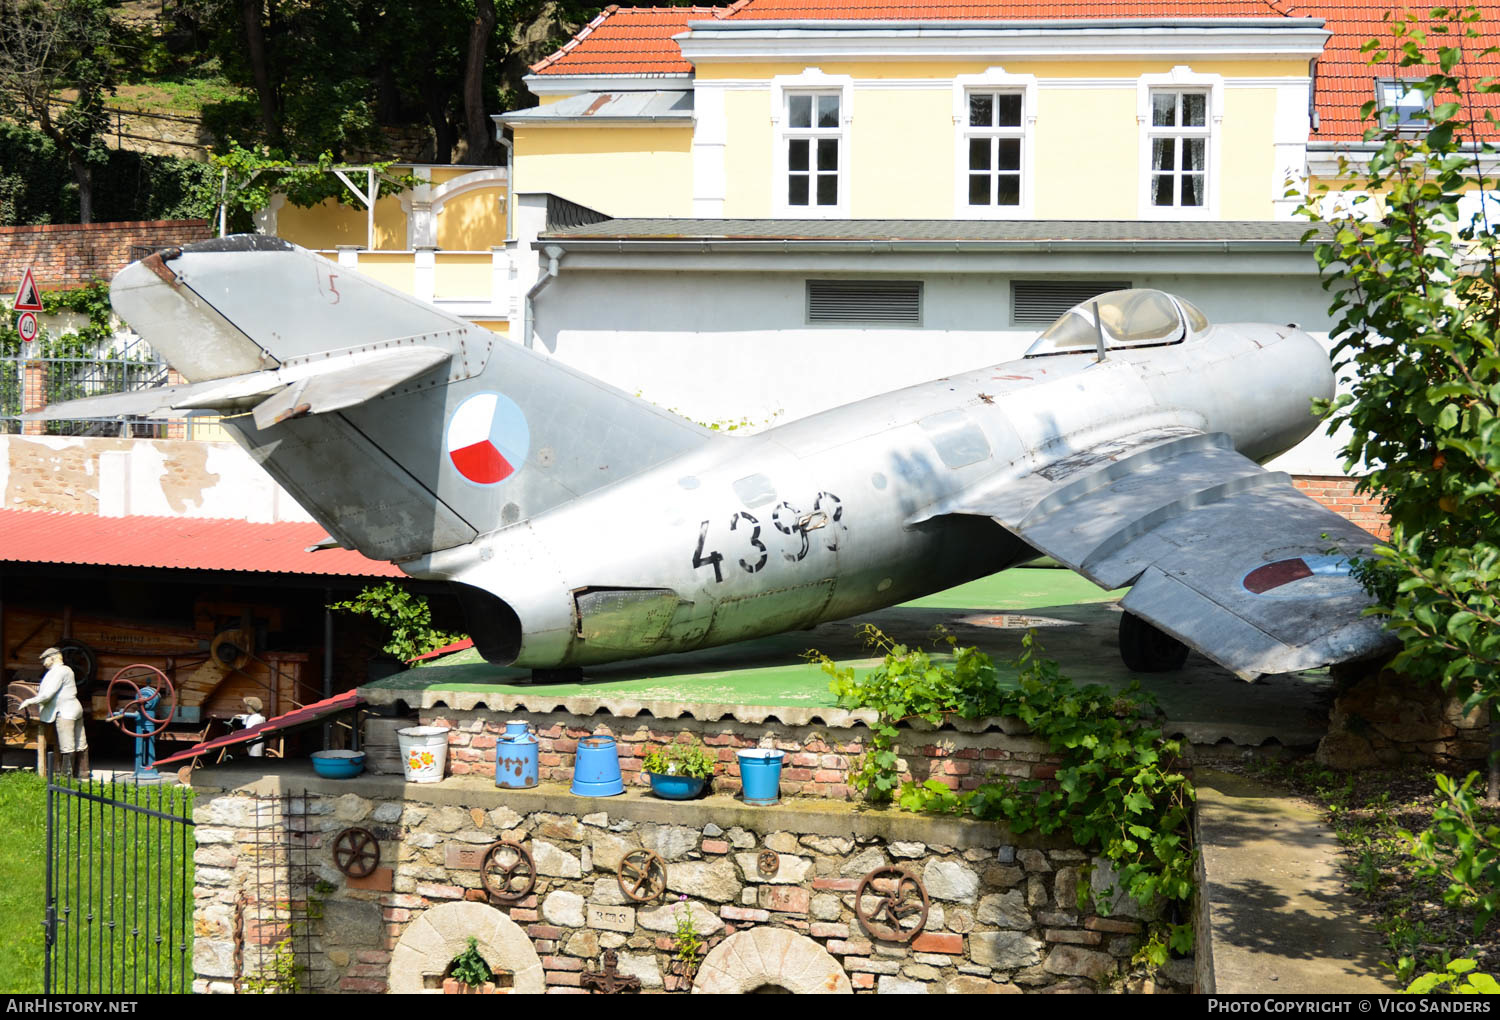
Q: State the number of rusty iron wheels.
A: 5